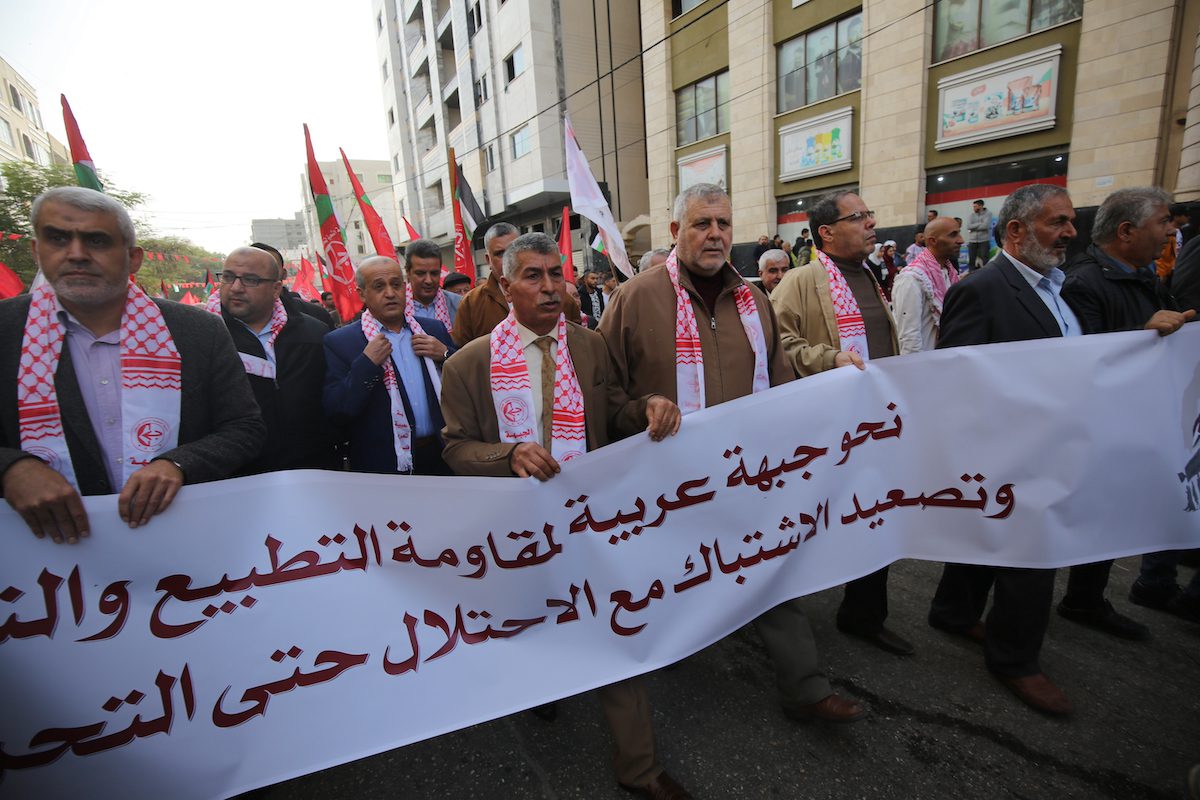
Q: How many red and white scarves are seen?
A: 8